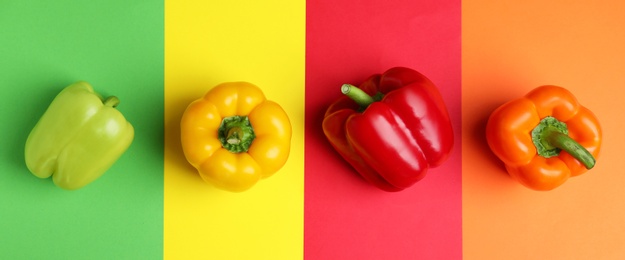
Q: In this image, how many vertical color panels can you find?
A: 4